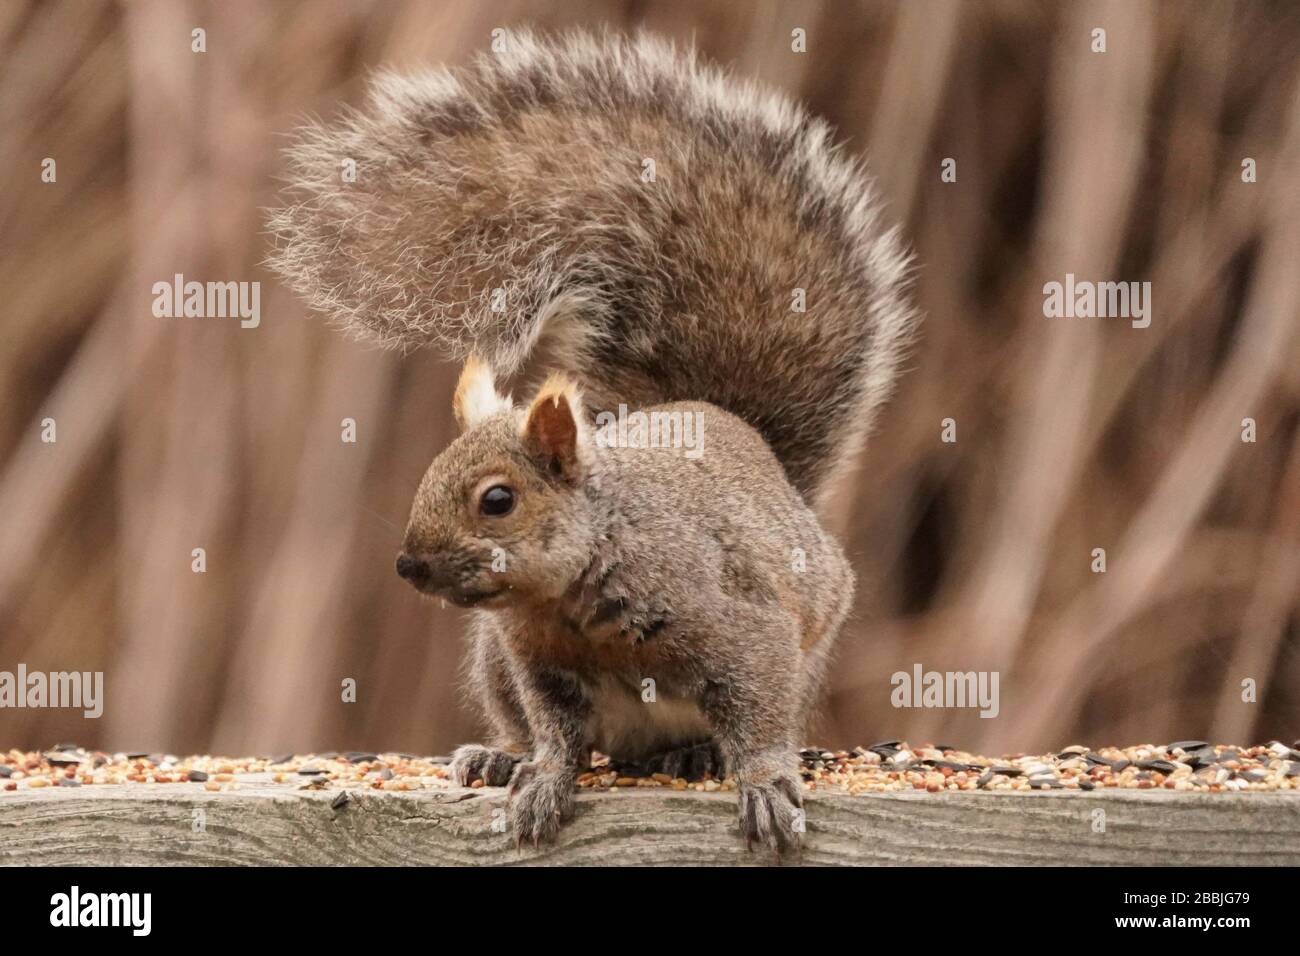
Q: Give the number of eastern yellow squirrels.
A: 0